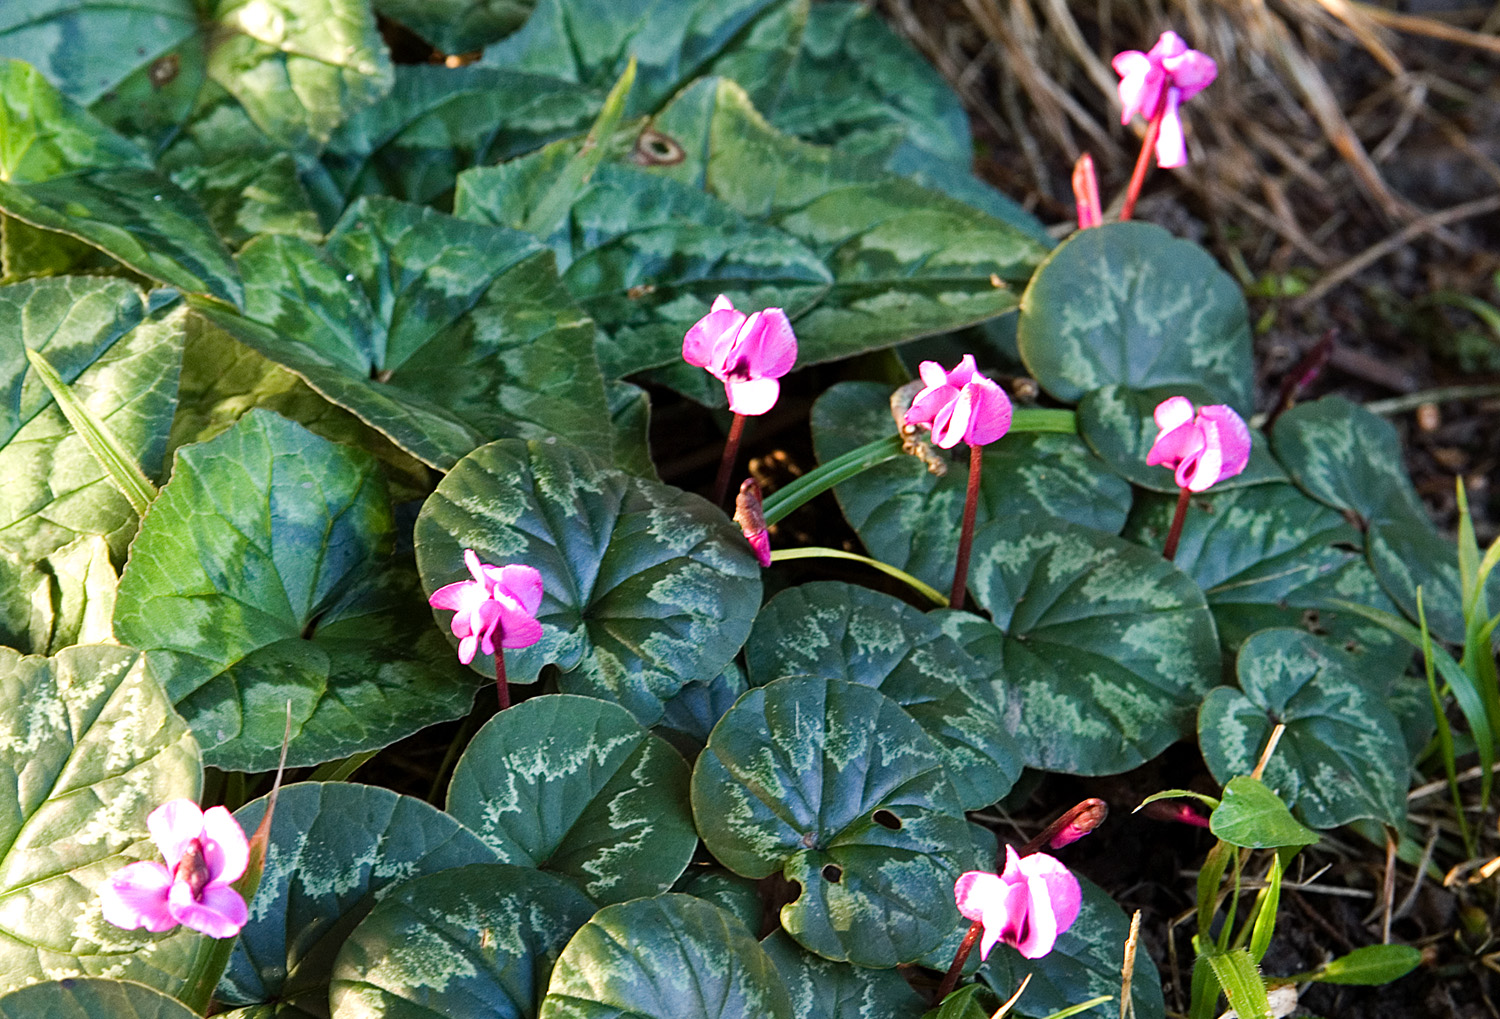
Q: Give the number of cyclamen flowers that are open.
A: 7